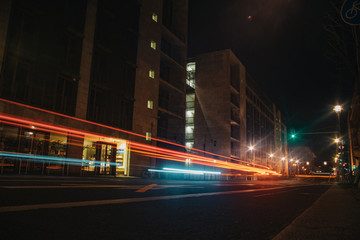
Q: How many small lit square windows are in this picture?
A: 5